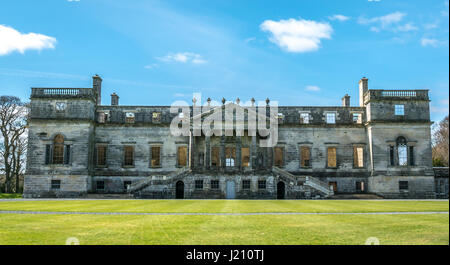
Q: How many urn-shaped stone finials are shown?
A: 6